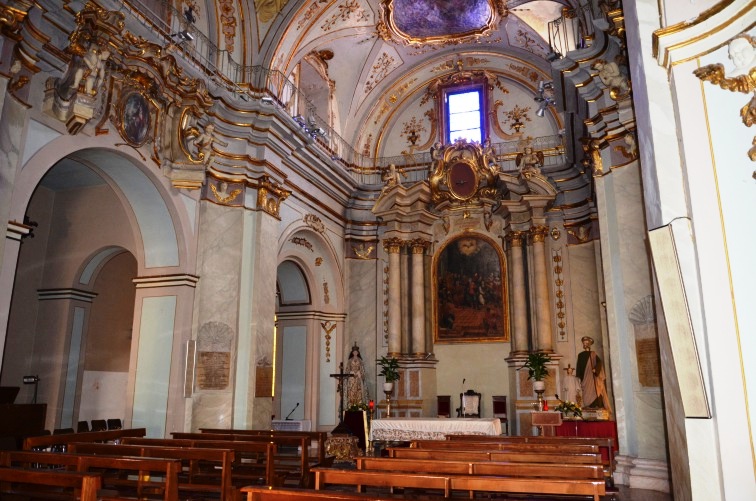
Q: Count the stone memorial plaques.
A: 3